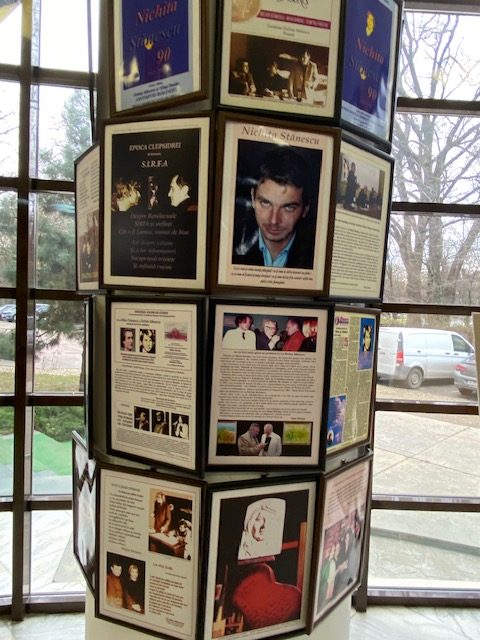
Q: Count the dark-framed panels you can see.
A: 14